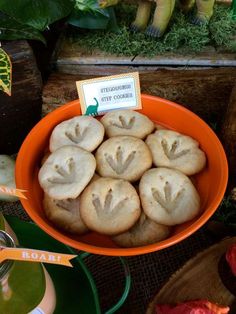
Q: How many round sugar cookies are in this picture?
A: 9